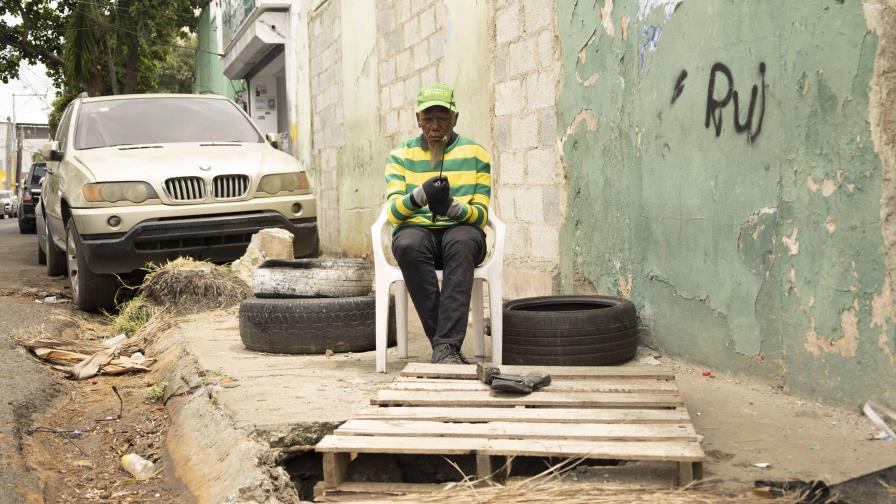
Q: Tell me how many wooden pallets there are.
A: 1